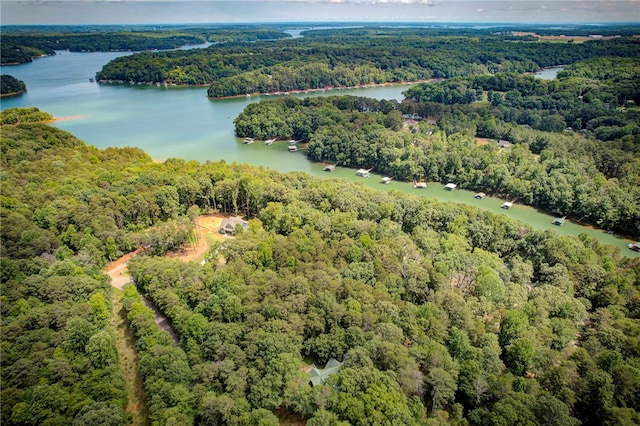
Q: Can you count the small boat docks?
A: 13